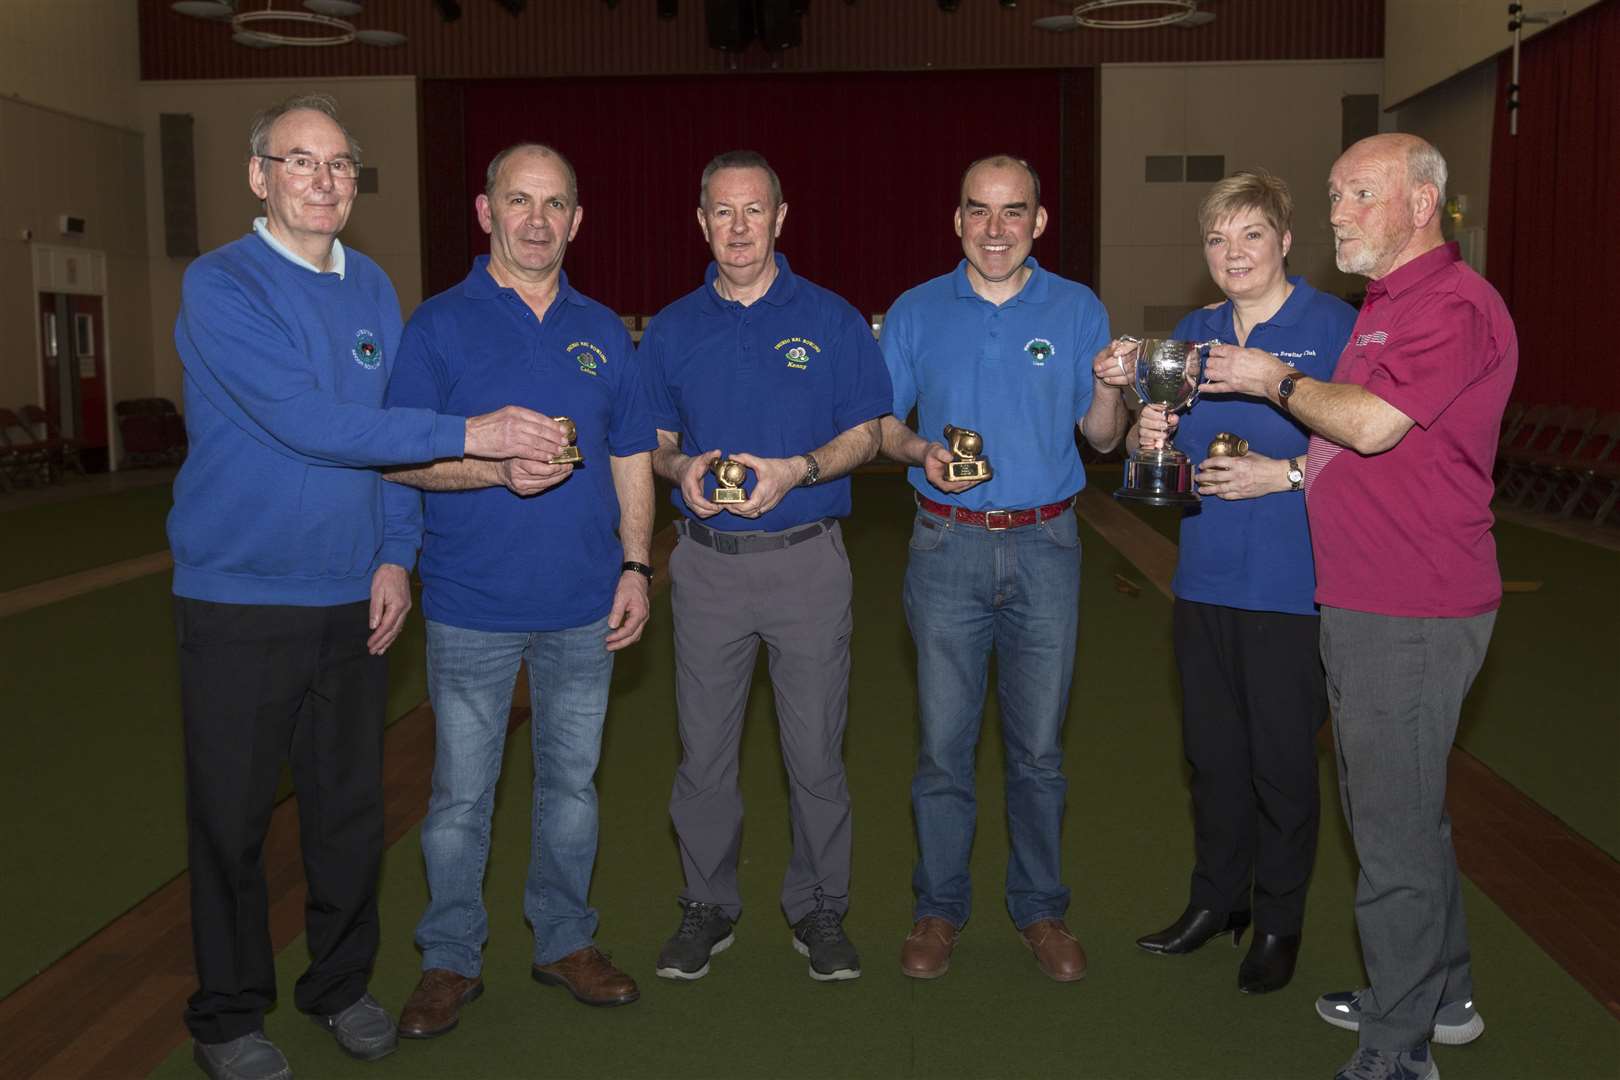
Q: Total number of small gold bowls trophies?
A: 4